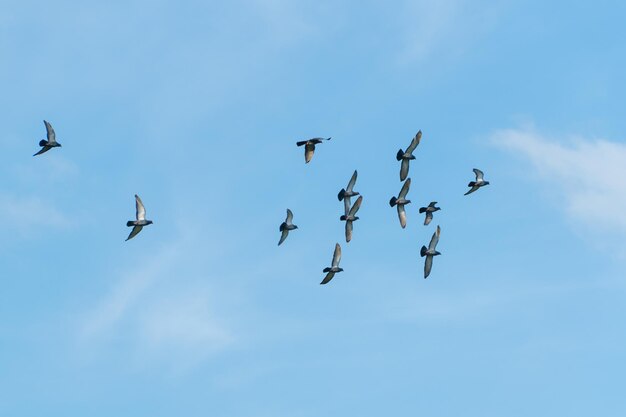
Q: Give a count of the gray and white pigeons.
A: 12